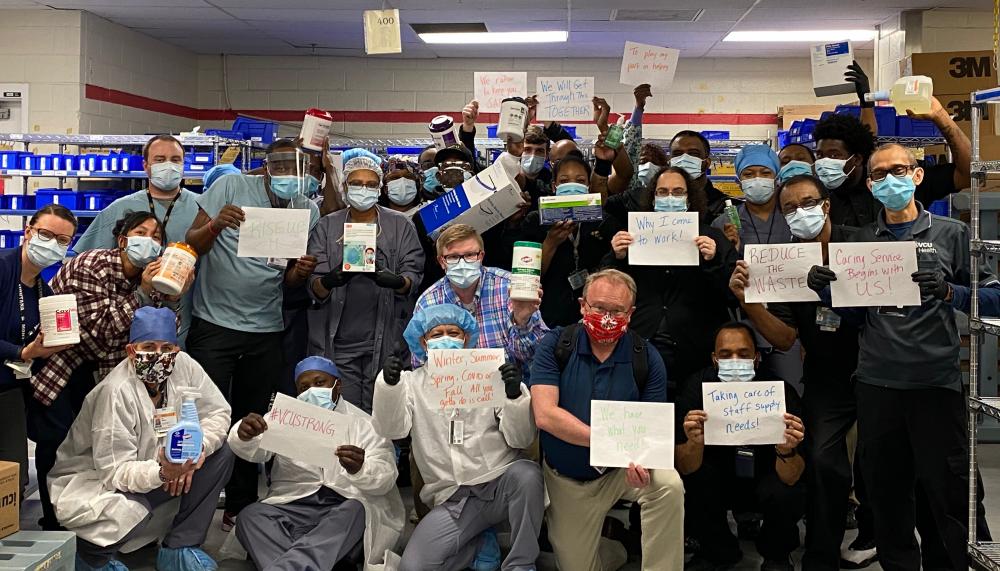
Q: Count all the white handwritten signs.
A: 11